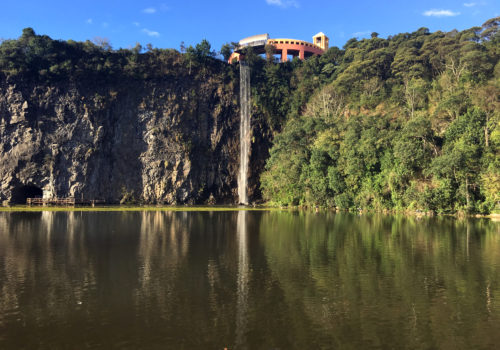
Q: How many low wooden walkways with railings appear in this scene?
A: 1